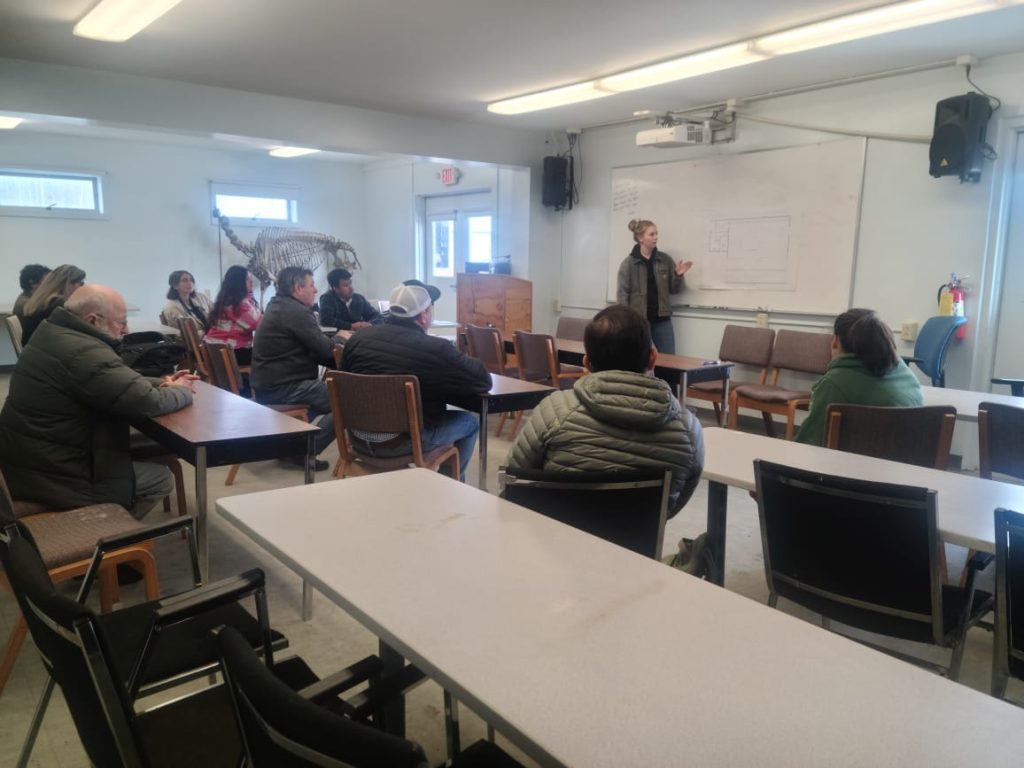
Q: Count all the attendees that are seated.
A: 10